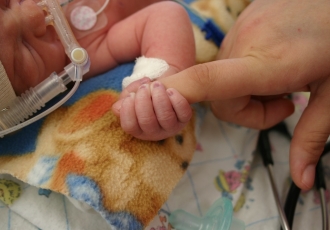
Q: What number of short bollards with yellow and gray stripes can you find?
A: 0